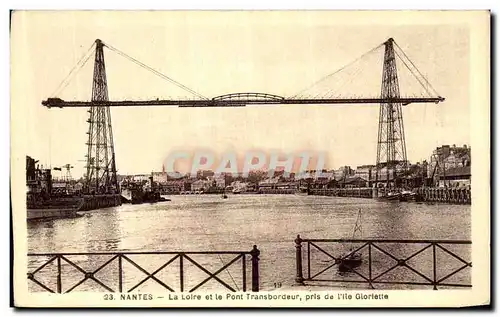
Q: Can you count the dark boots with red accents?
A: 0